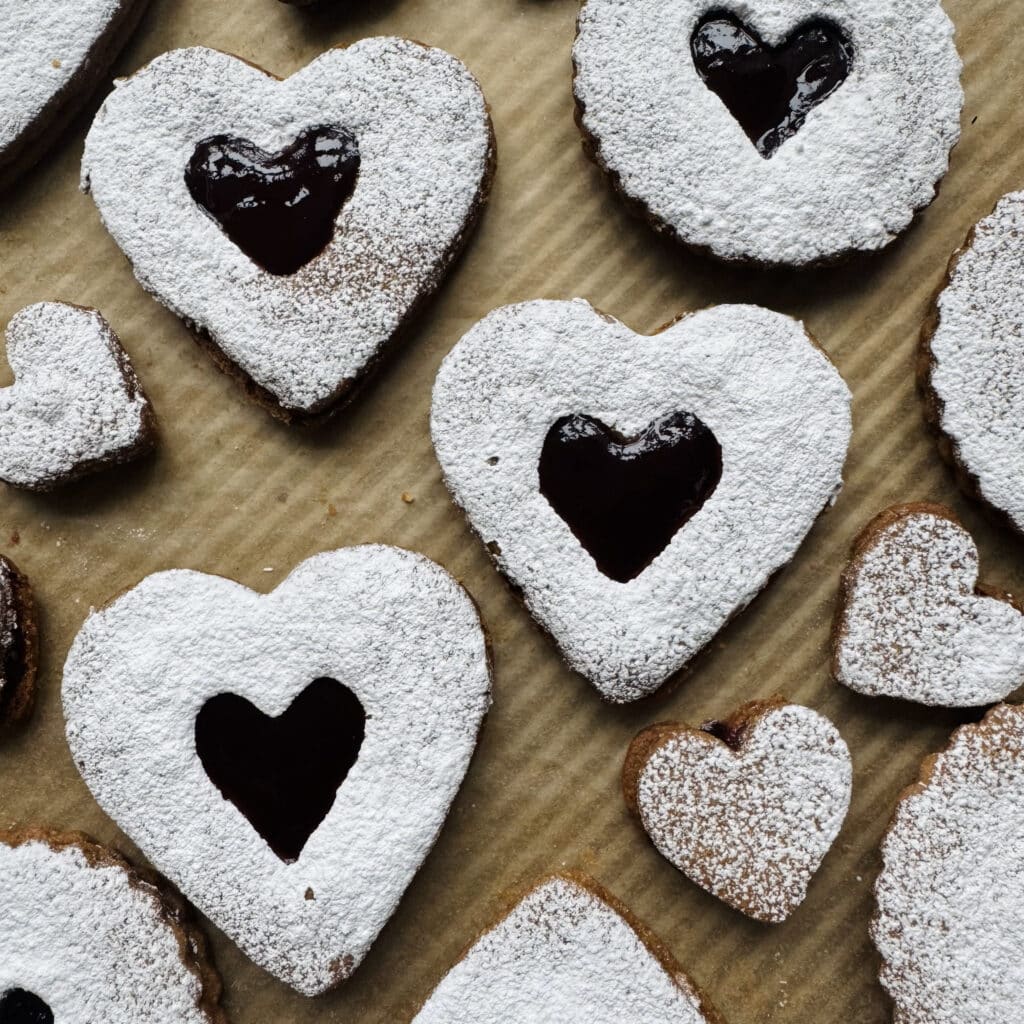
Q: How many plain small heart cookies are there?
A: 3